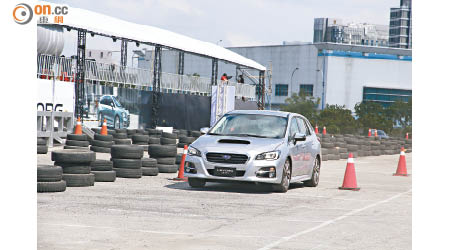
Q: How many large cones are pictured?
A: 3